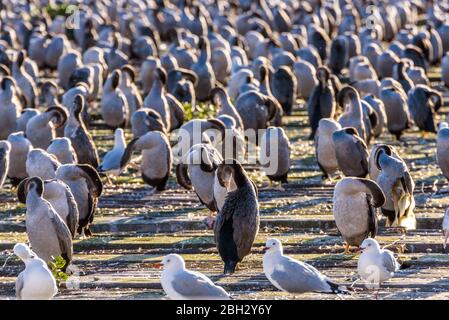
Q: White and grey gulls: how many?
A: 5